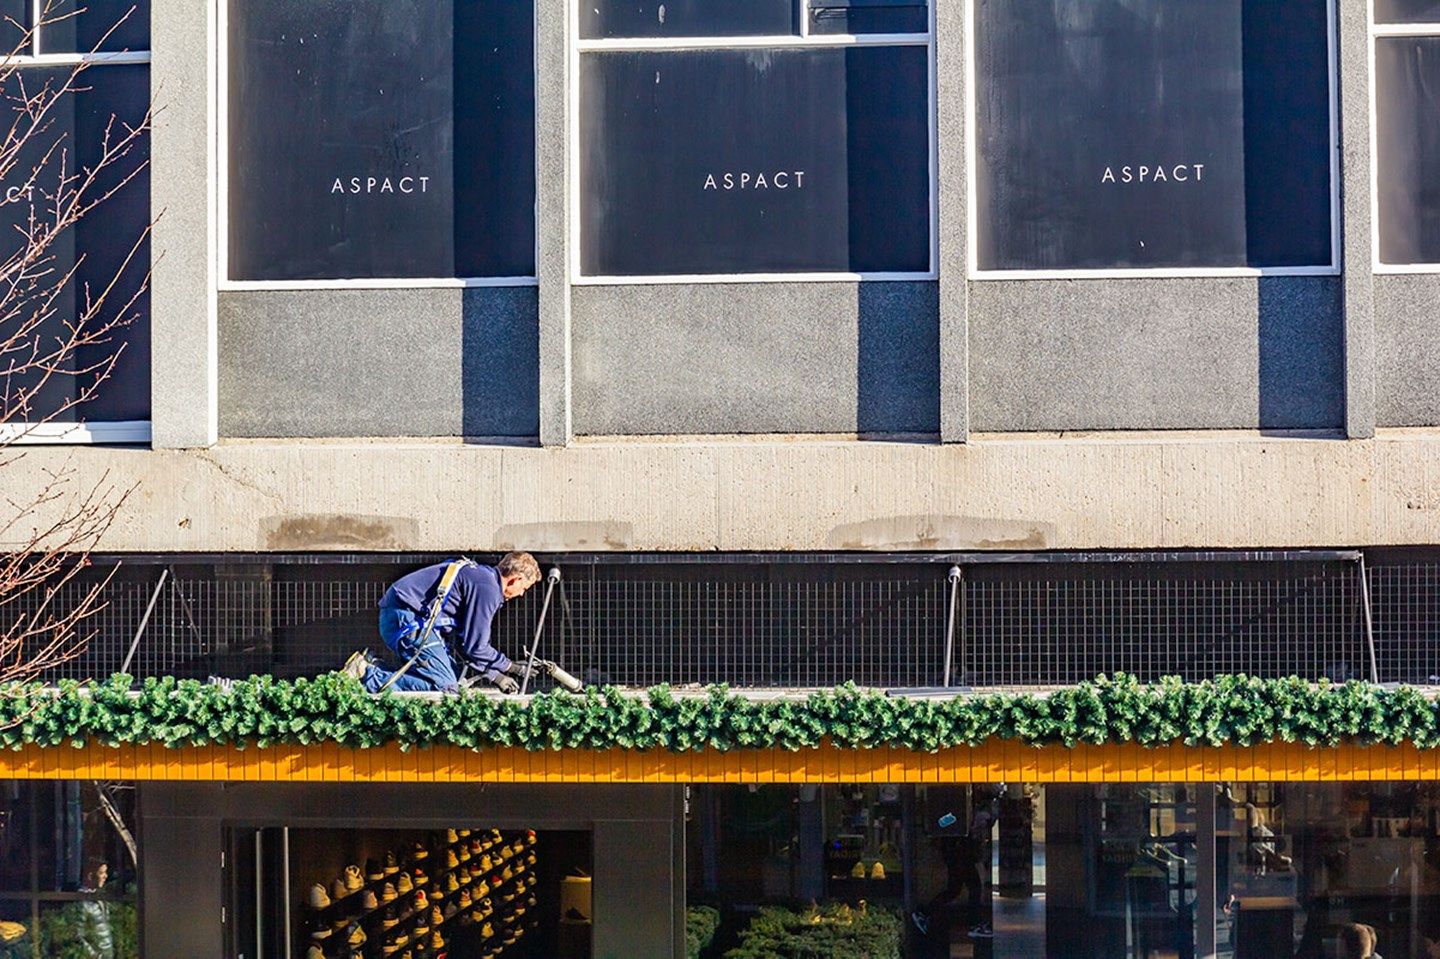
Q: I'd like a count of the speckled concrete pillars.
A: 4